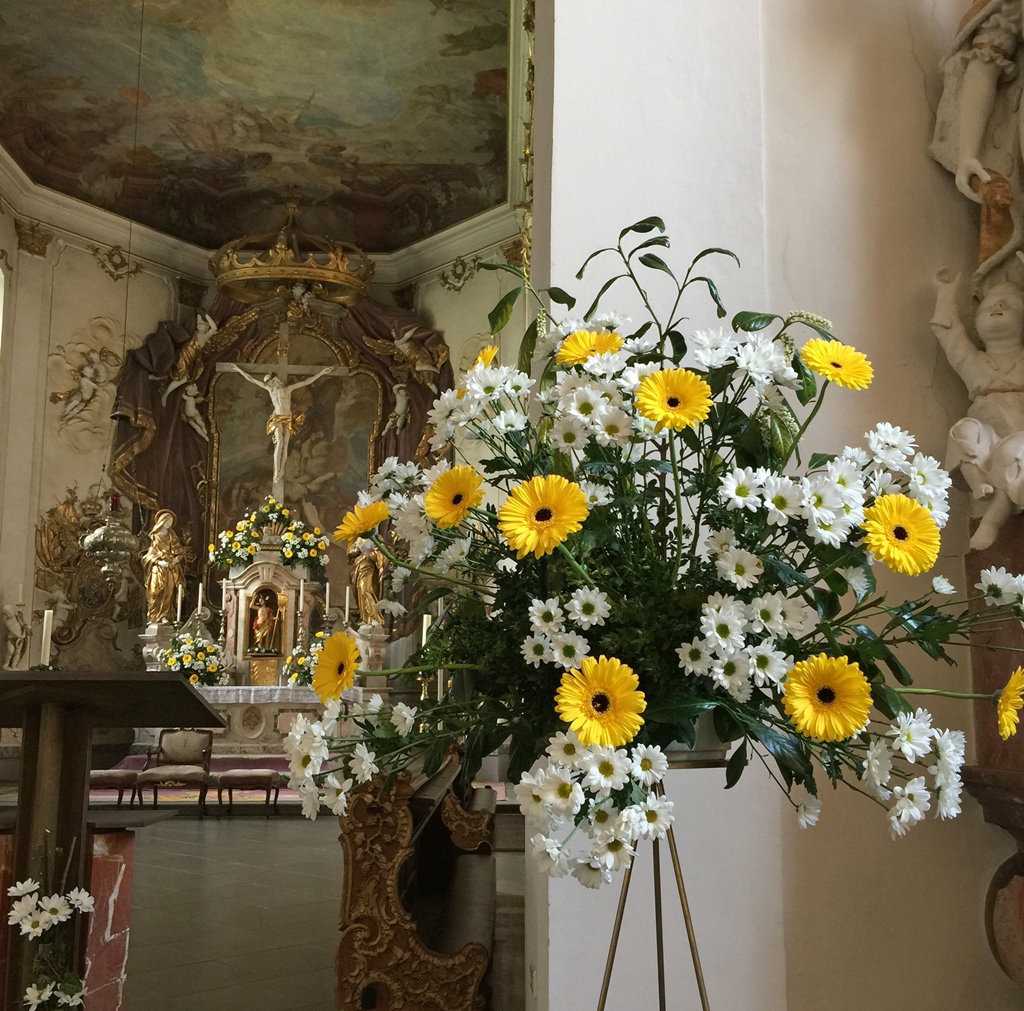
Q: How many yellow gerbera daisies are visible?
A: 12